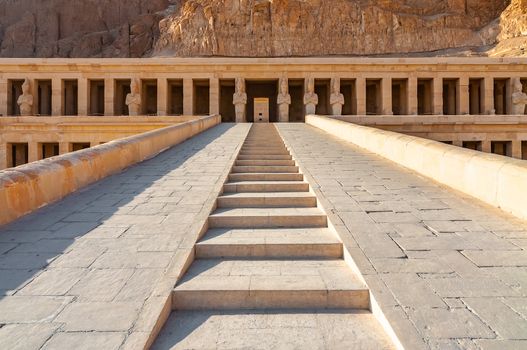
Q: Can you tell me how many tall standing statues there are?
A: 7